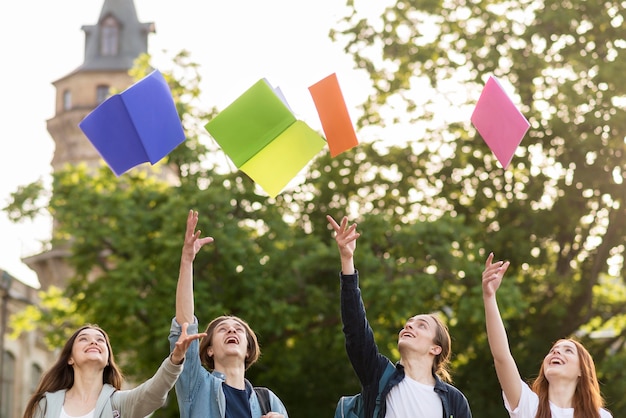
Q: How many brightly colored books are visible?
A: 4